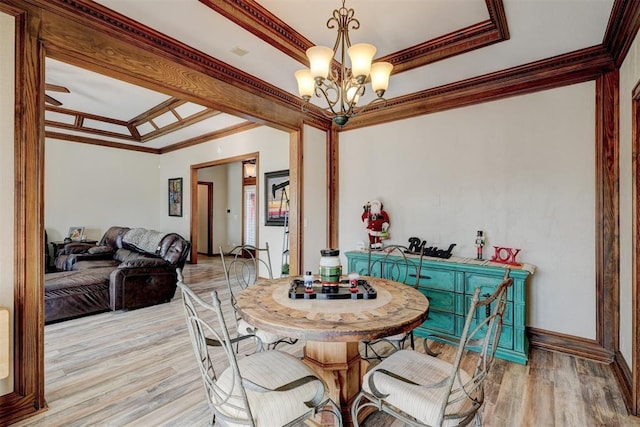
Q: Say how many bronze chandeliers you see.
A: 1